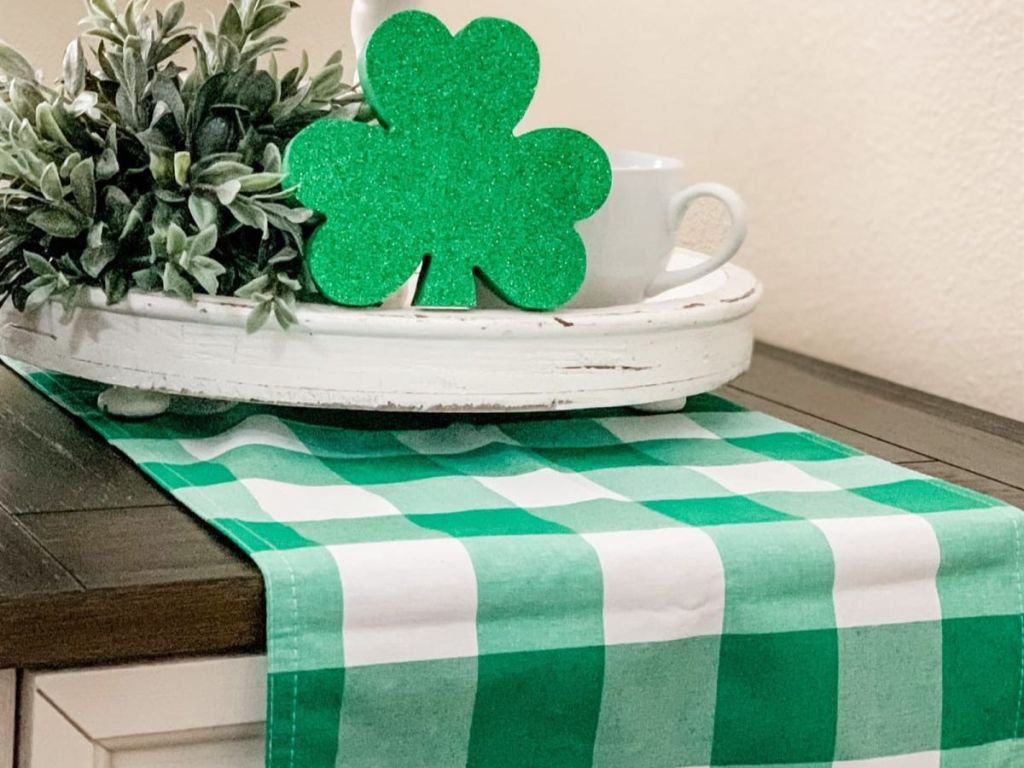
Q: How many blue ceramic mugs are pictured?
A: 0